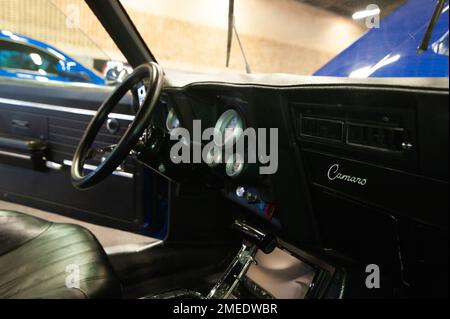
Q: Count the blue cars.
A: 2